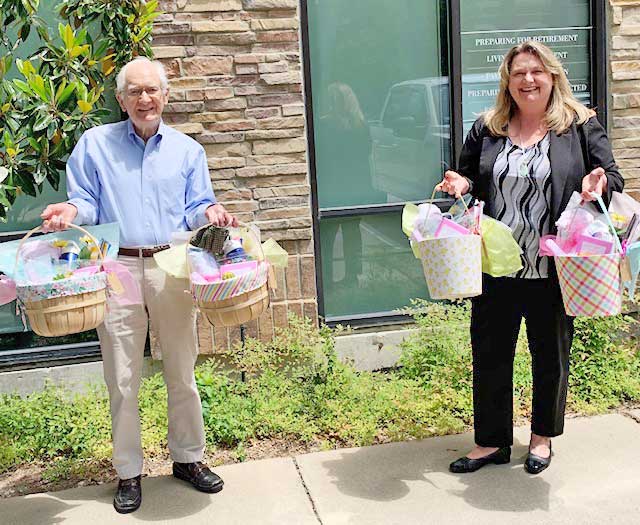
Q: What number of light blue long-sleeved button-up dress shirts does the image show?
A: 1